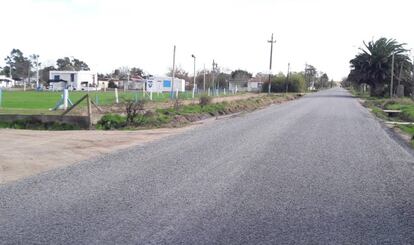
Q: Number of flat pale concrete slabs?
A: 2